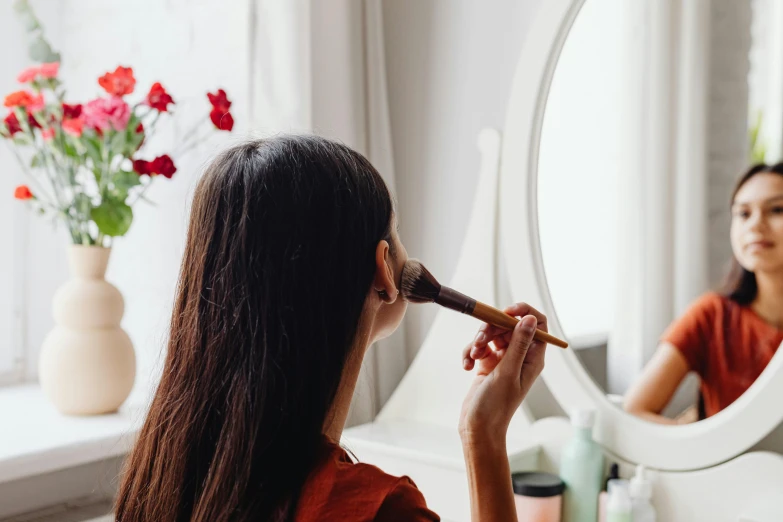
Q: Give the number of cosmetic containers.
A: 5